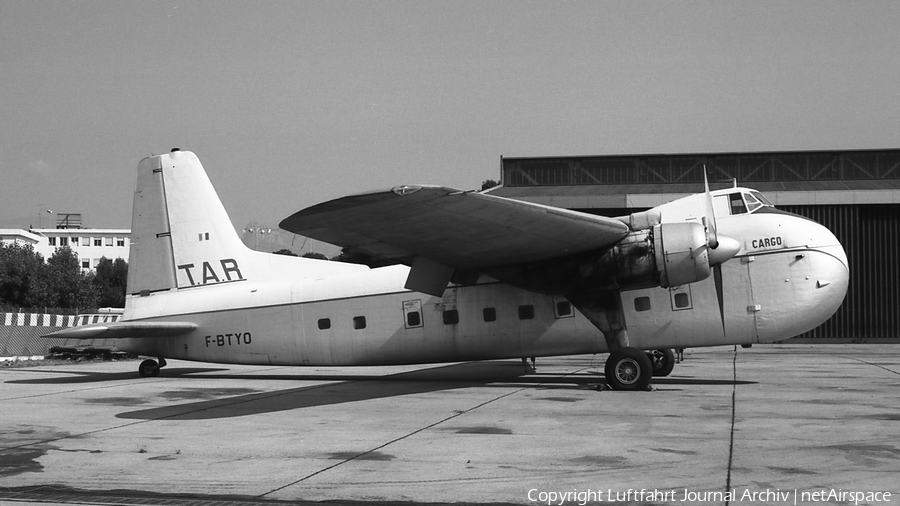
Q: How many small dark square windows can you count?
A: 9